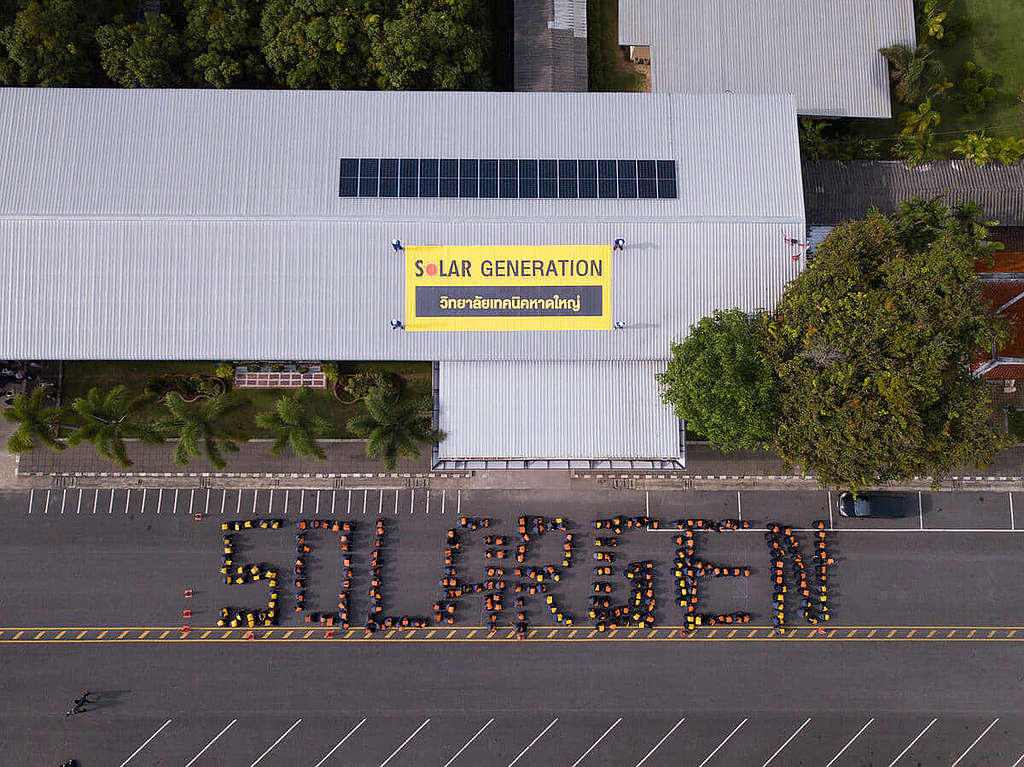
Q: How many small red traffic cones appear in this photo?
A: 9